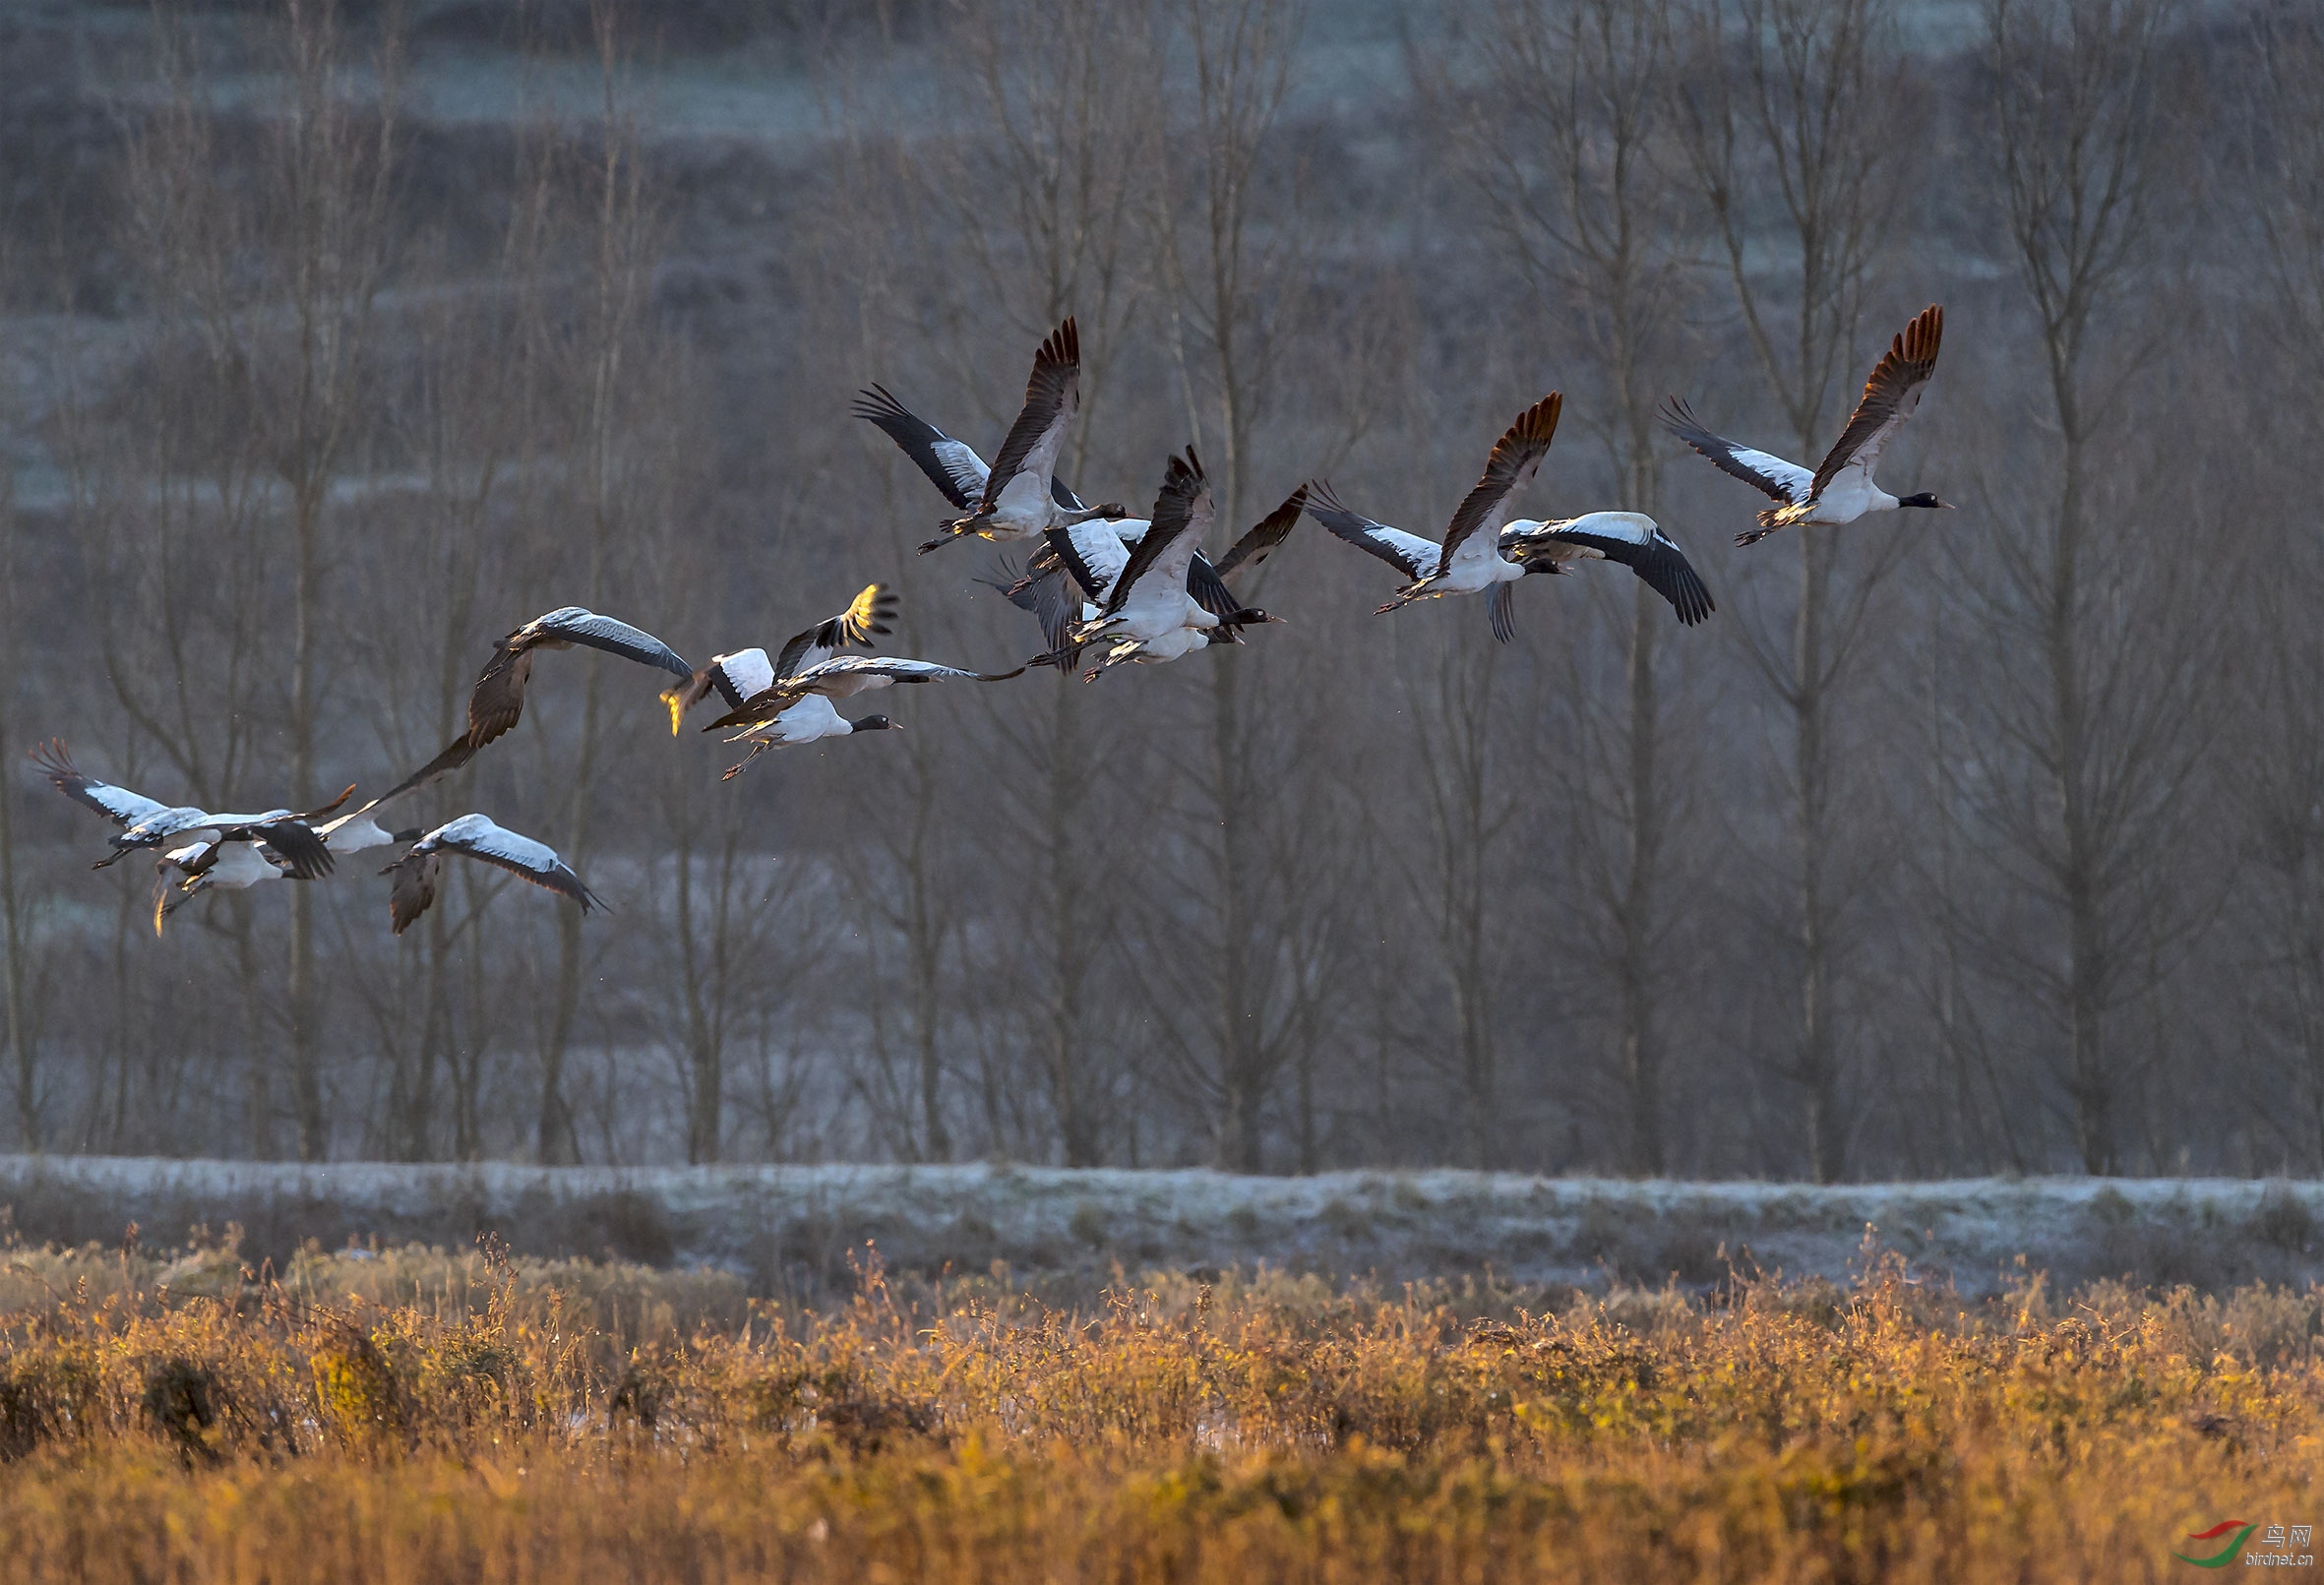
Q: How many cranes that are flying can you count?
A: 14